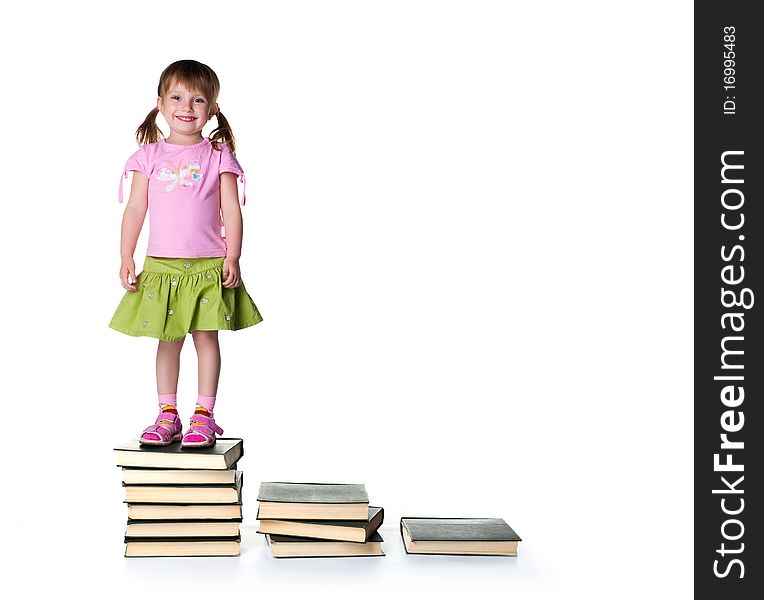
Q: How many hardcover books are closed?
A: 10